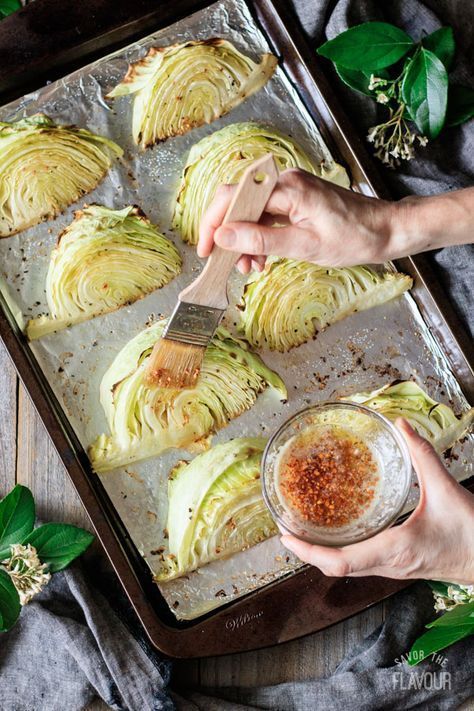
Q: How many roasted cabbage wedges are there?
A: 8